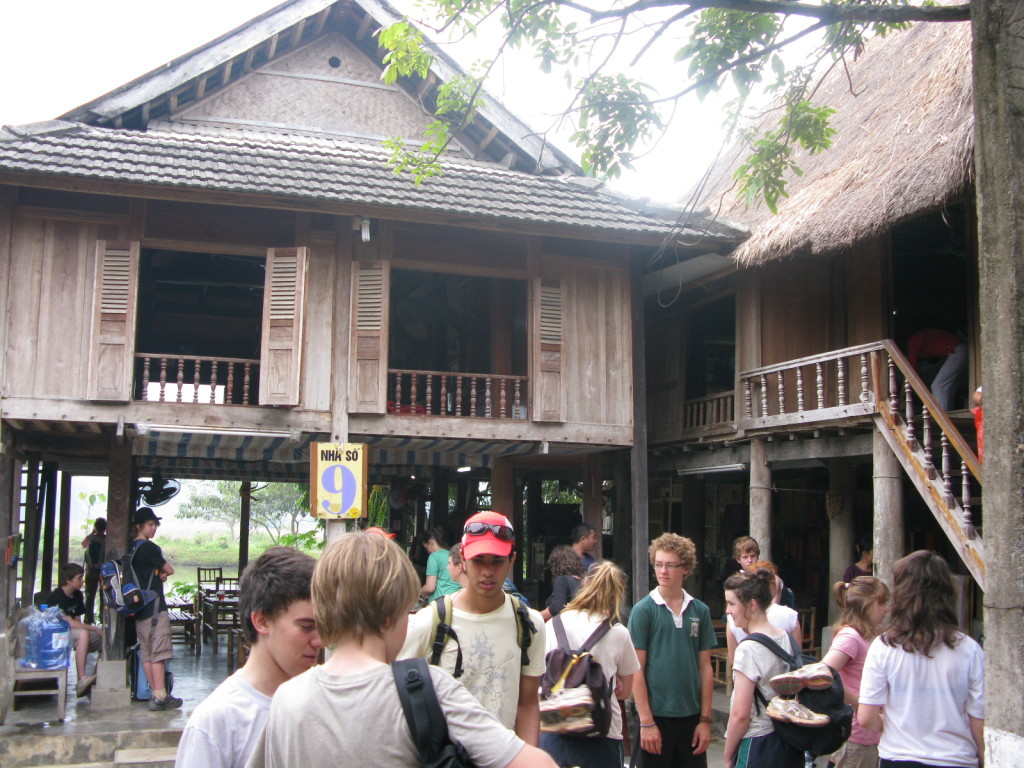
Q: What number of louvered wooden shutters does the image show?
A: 4